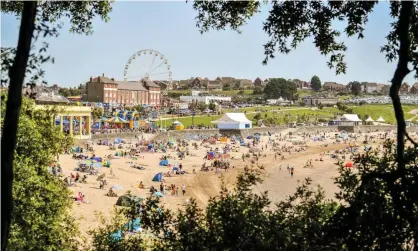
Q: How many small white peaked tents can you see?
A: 2